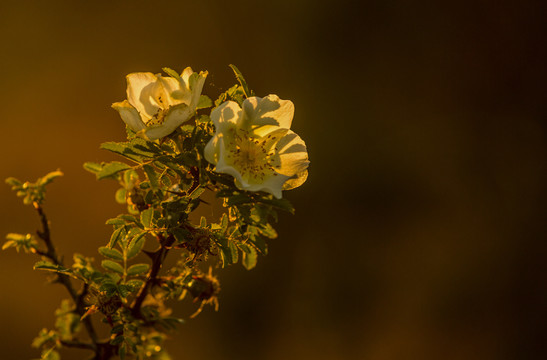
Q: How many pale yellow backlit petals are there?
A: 10